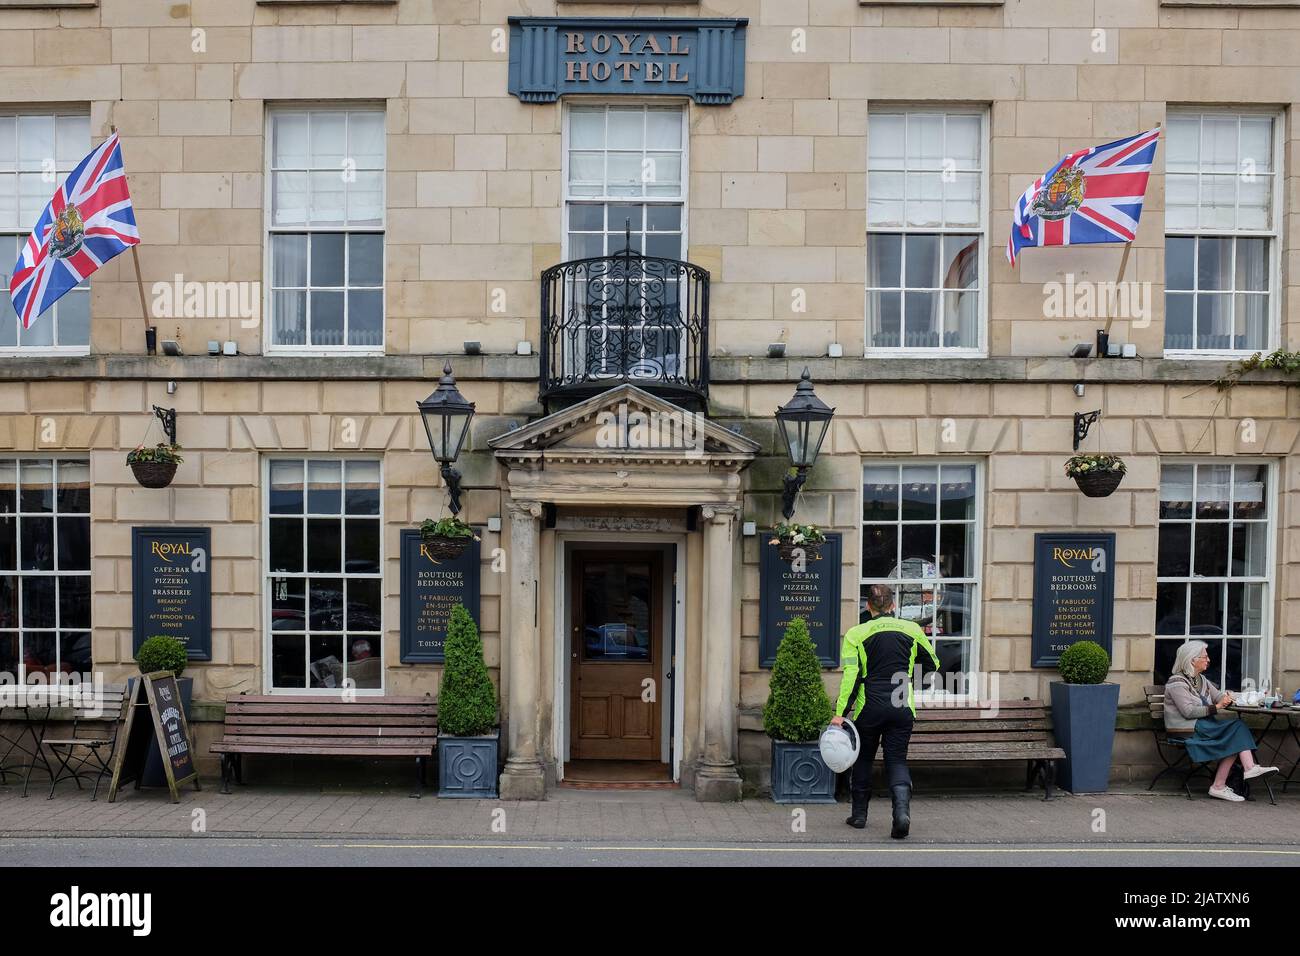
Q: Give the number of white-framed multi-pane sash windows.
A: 9